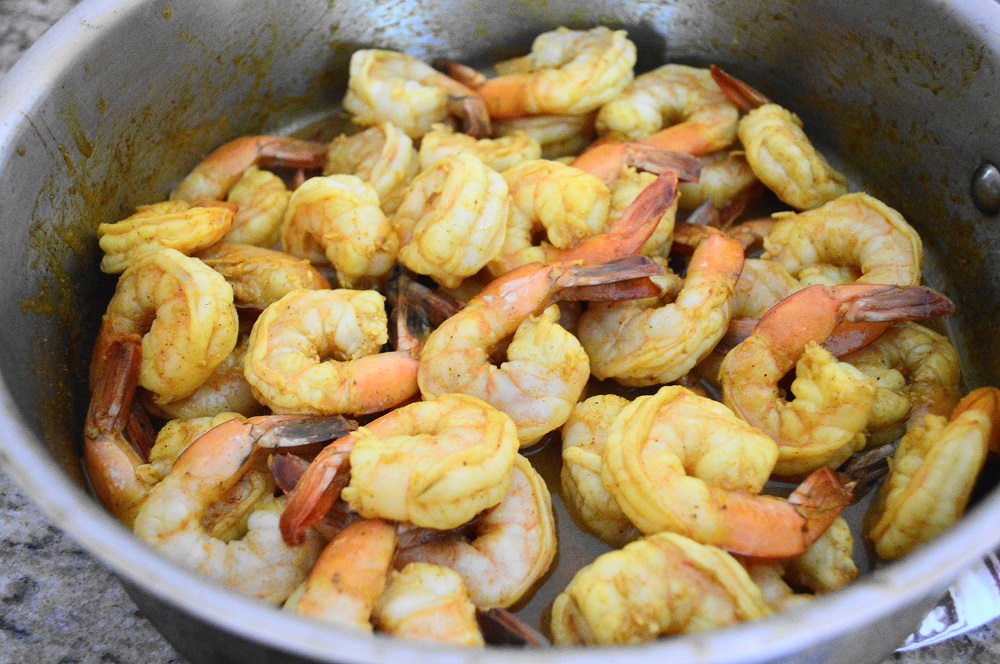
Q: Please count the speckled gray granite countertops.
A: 1